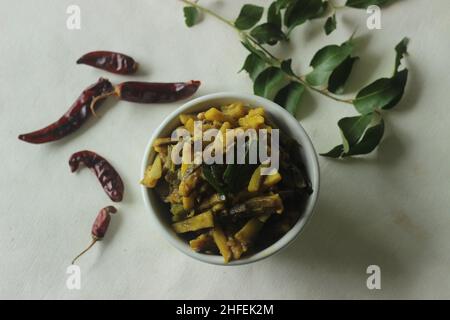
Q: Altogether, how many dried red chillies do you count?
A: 5